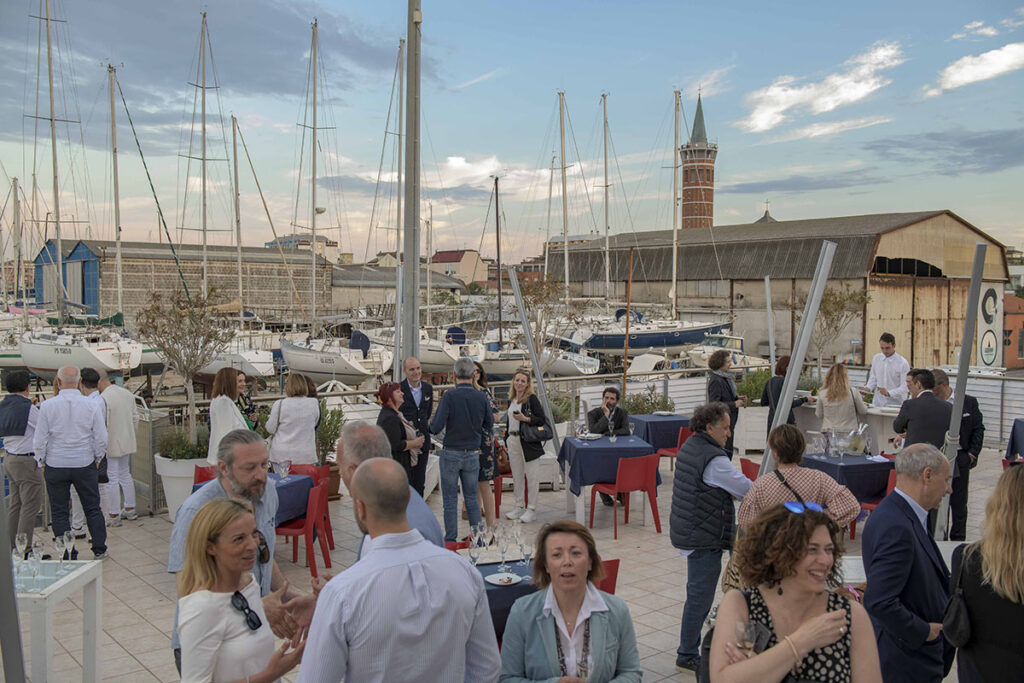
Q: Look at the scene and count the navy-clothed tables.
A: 6